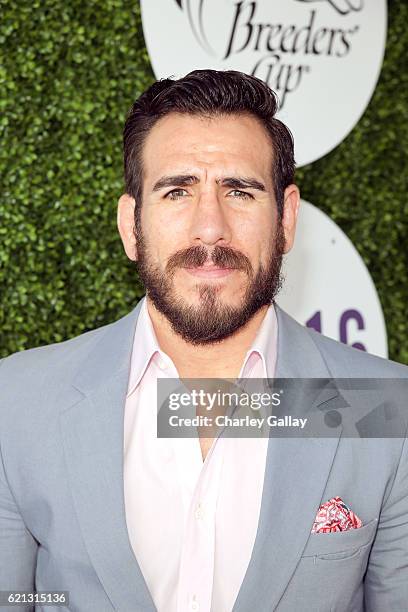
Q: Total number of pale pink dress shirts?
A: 1